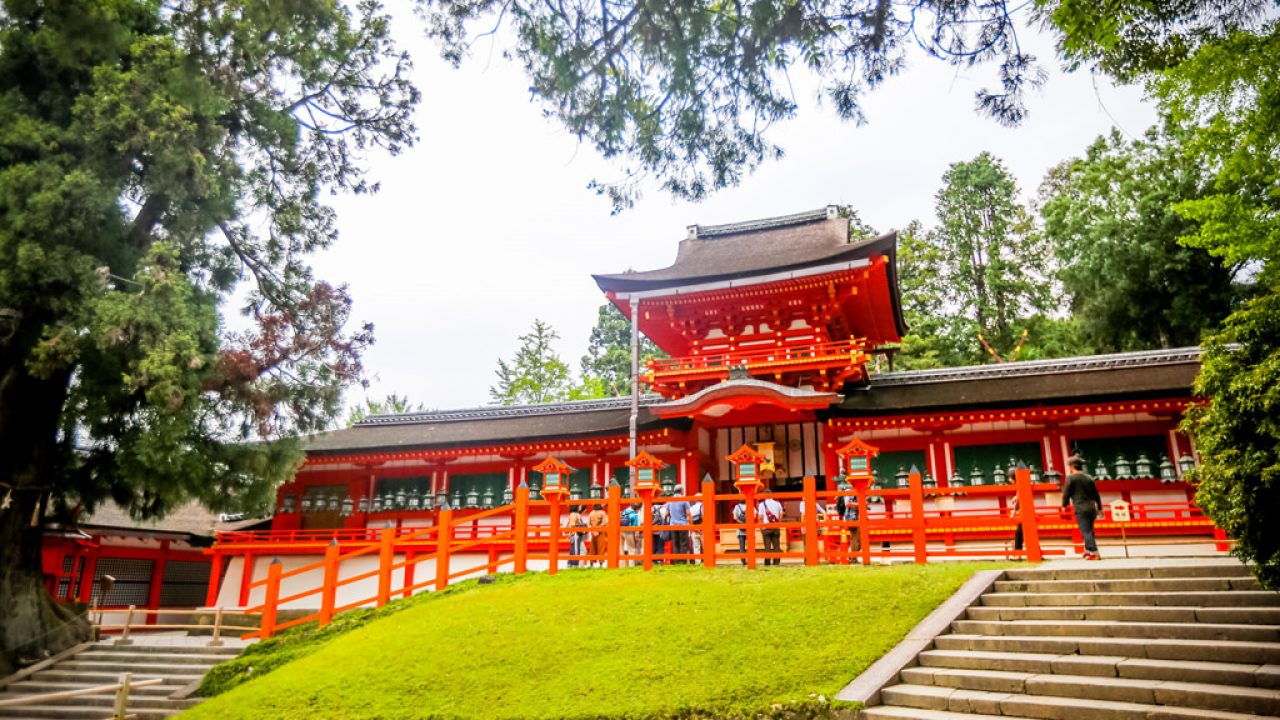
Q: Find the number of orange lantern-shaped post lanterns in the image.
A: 4